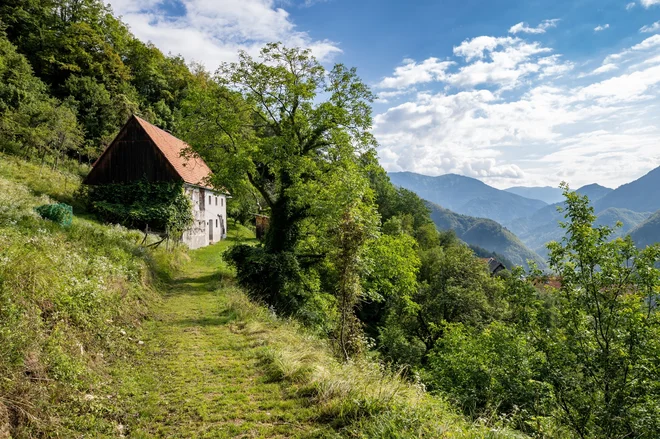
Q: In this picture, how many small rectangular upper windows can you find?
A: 3